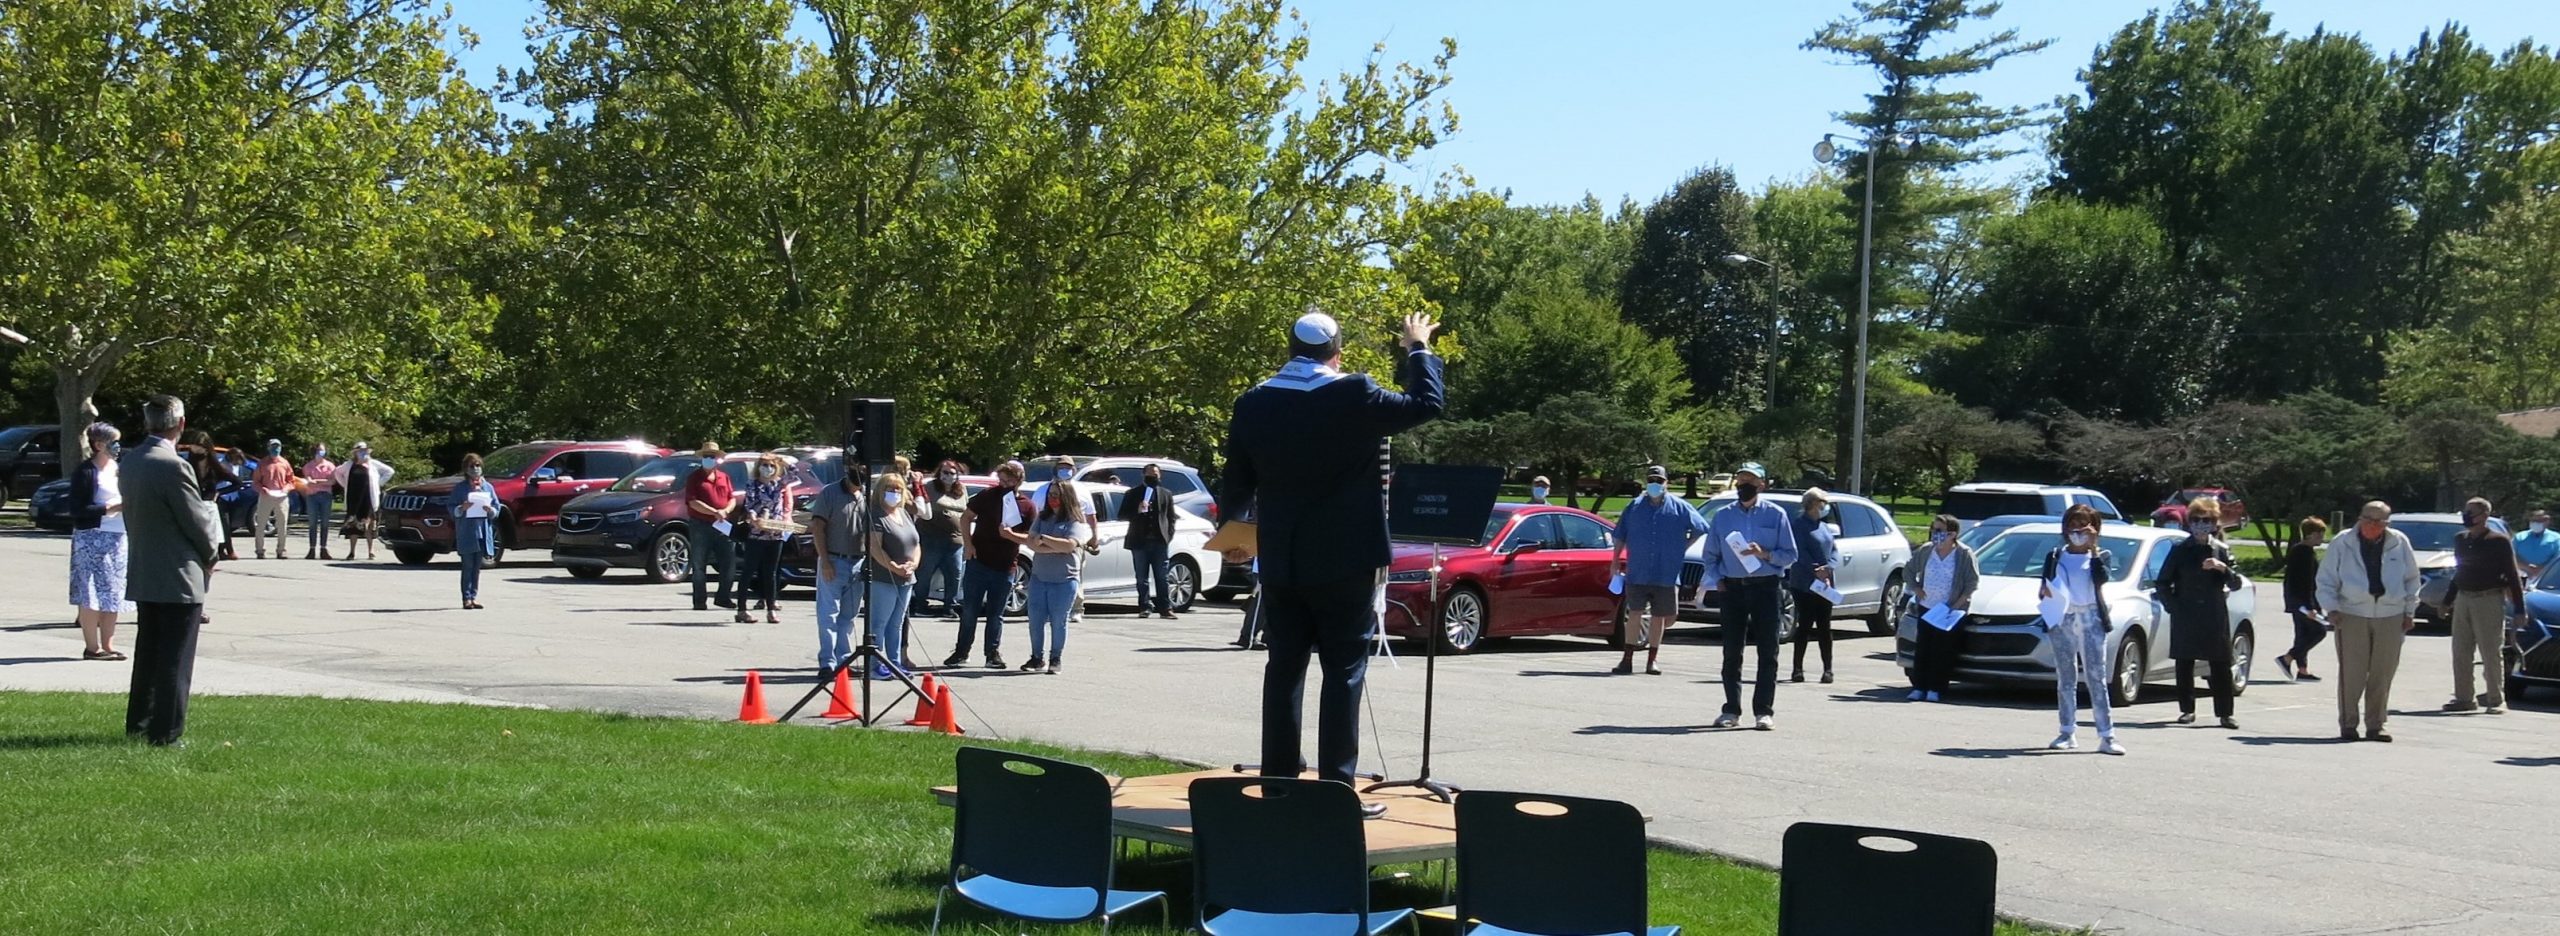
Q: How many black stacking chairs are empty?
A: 4